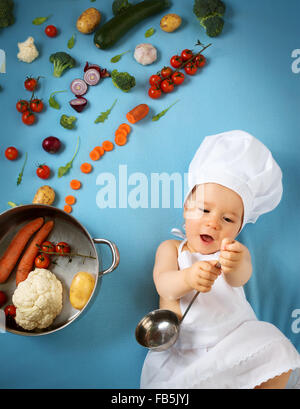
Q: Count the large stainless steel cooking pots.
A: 1